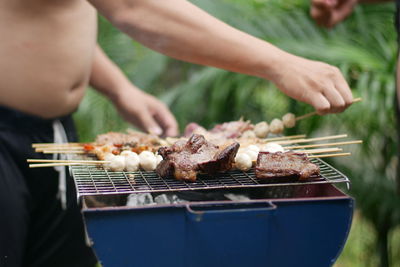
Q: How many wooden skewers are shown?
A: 11